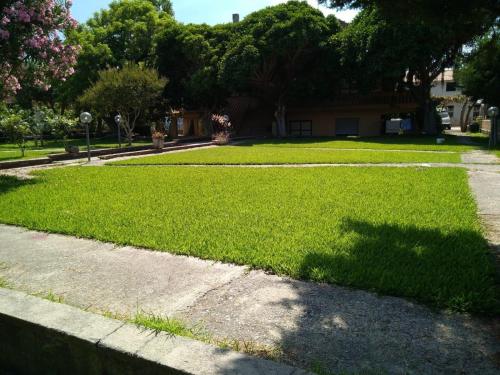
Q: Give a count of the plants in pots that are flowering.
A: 2